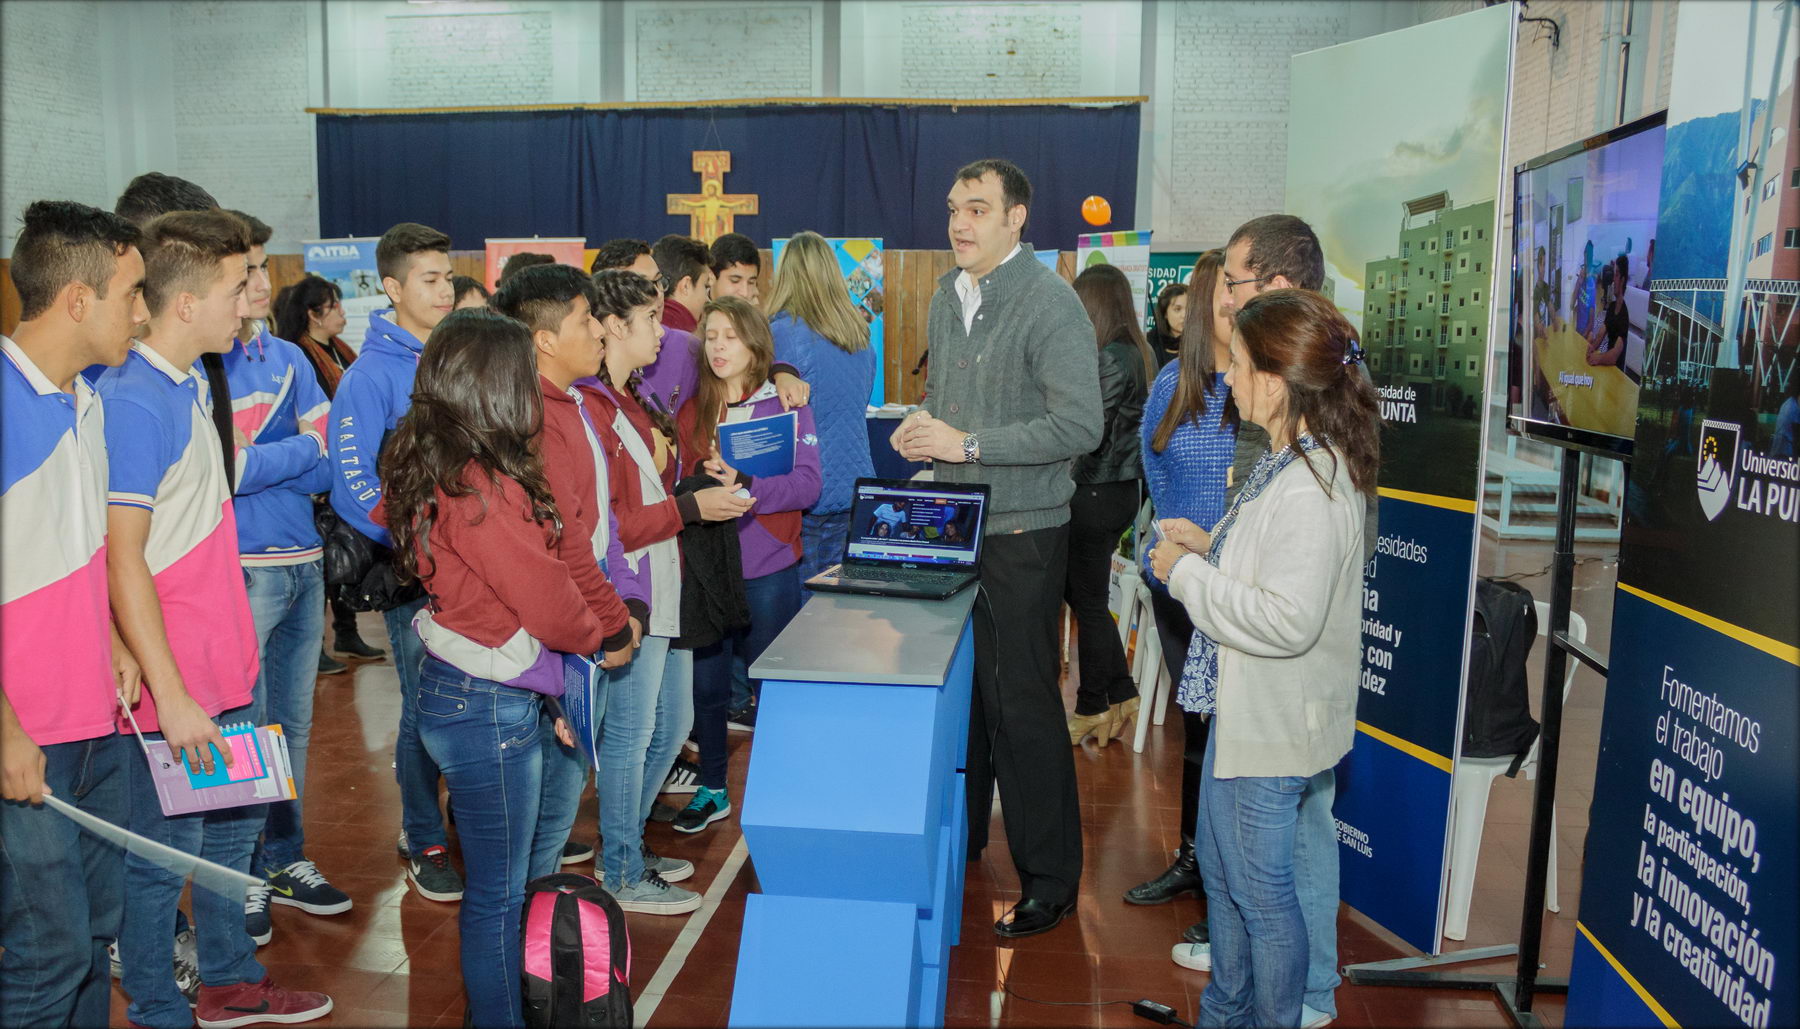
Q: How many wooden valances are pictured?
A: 1